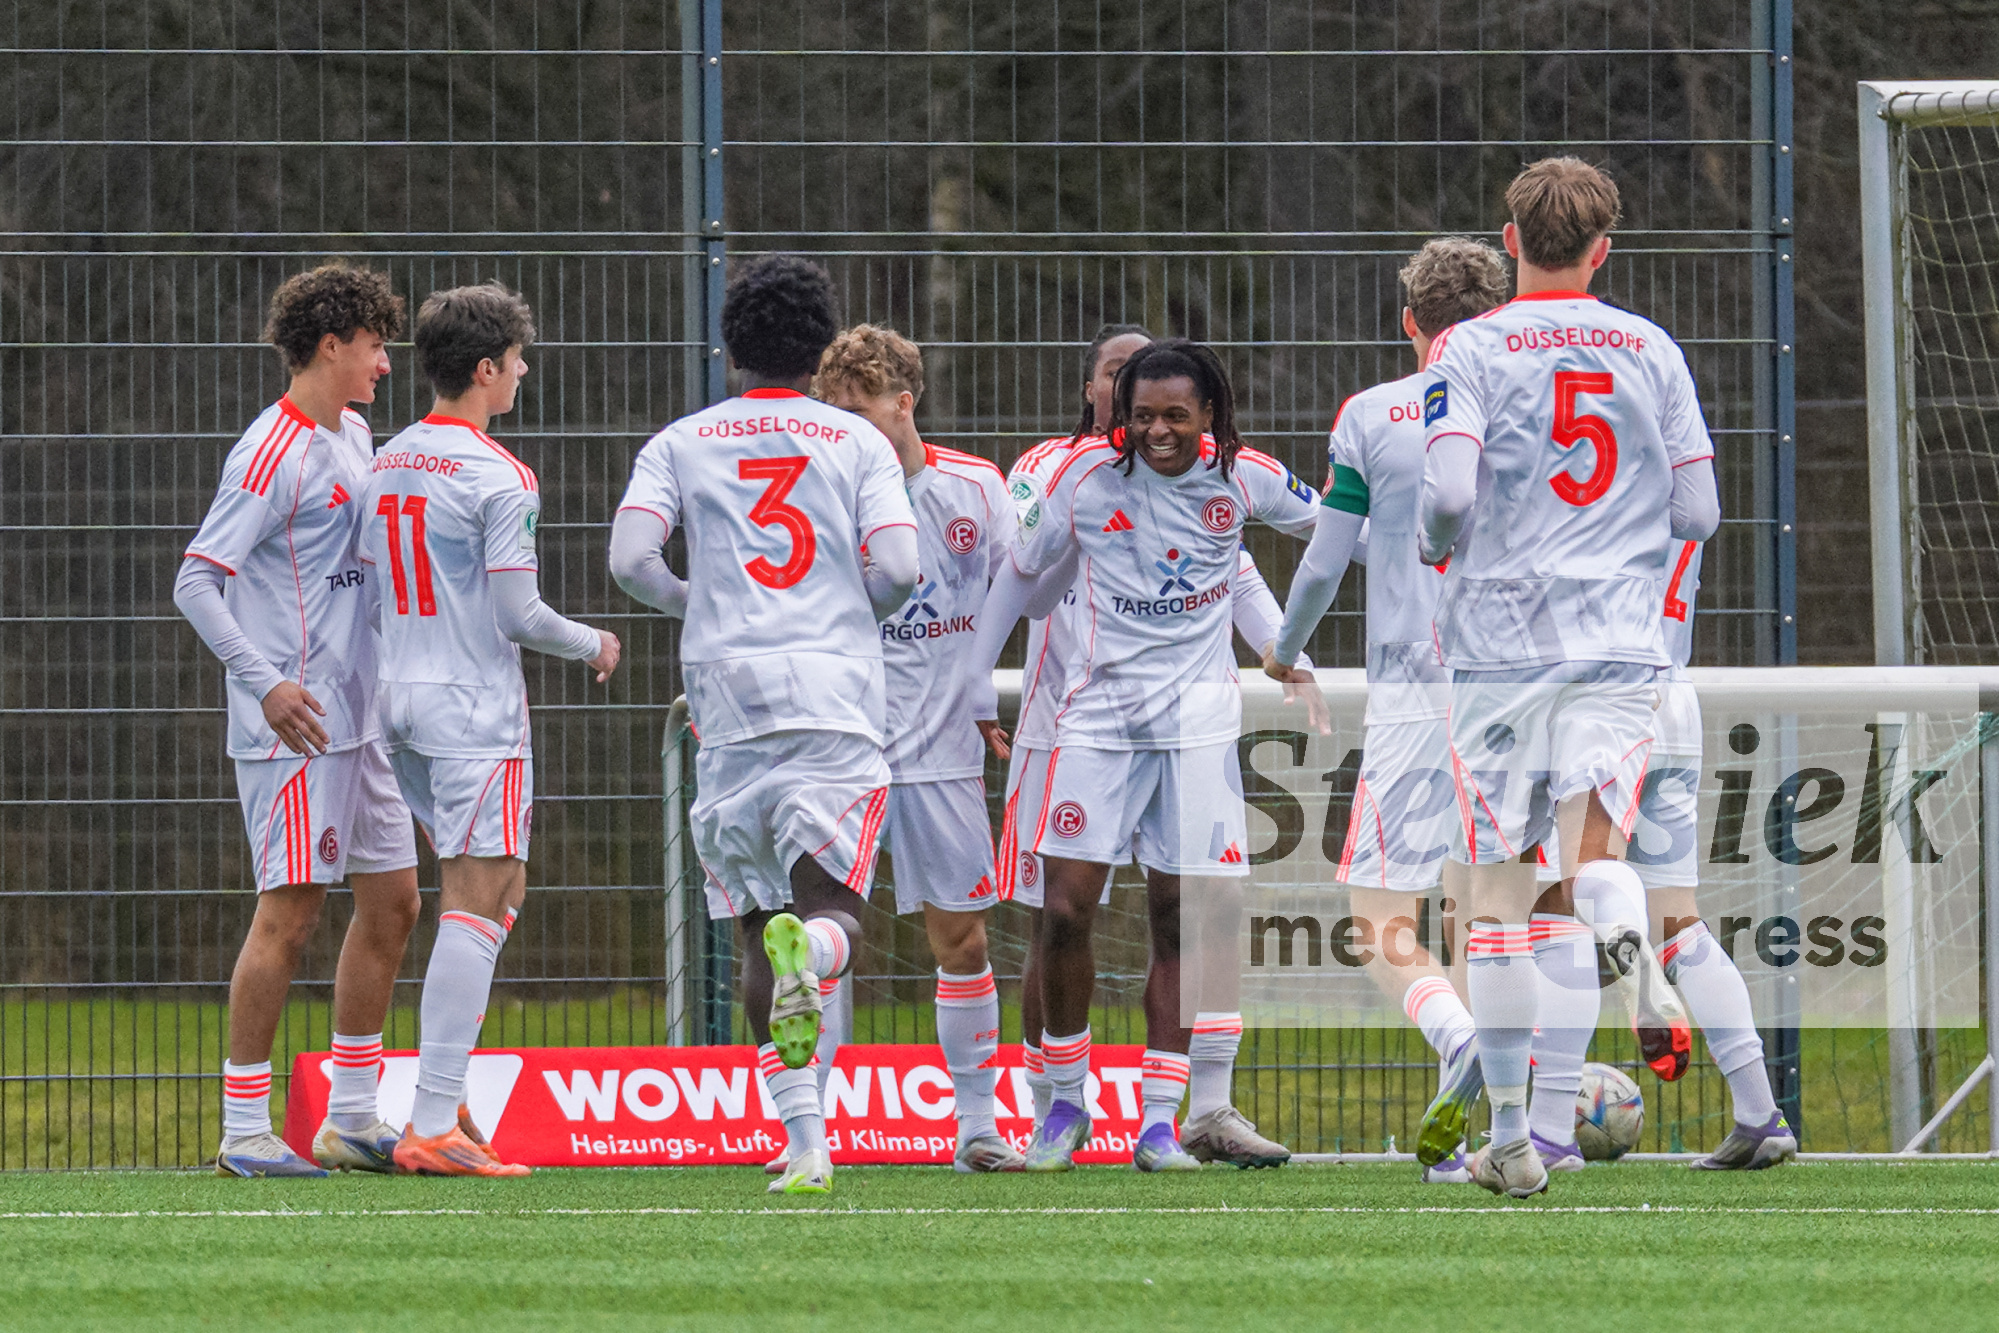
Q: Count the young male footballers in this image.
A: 9